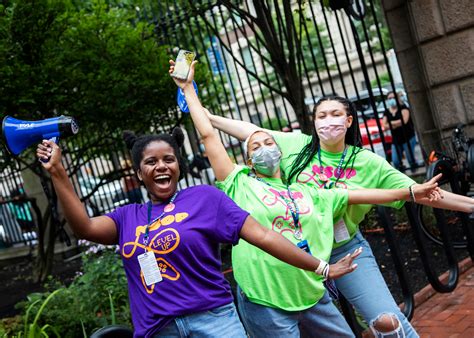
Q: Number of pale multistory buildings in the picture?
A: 1